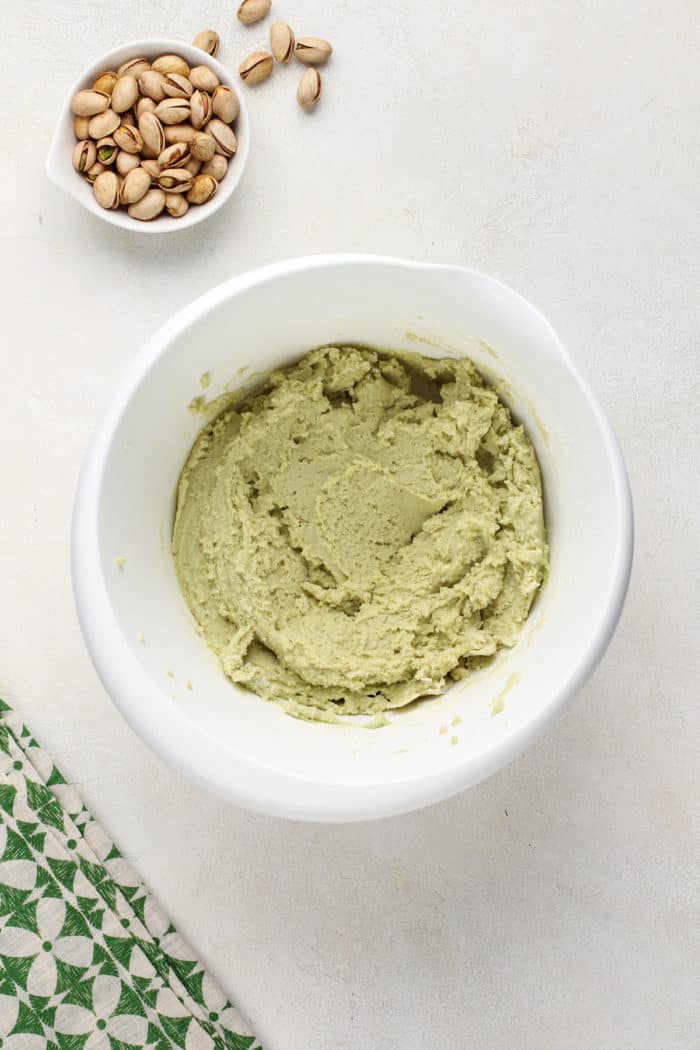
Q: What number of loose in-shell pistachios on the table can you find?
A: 6